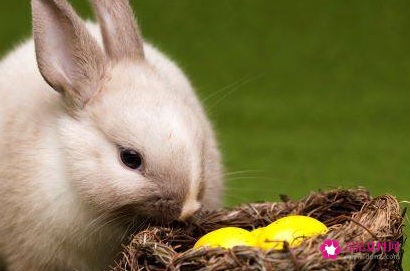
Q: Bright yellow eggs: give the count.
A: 3